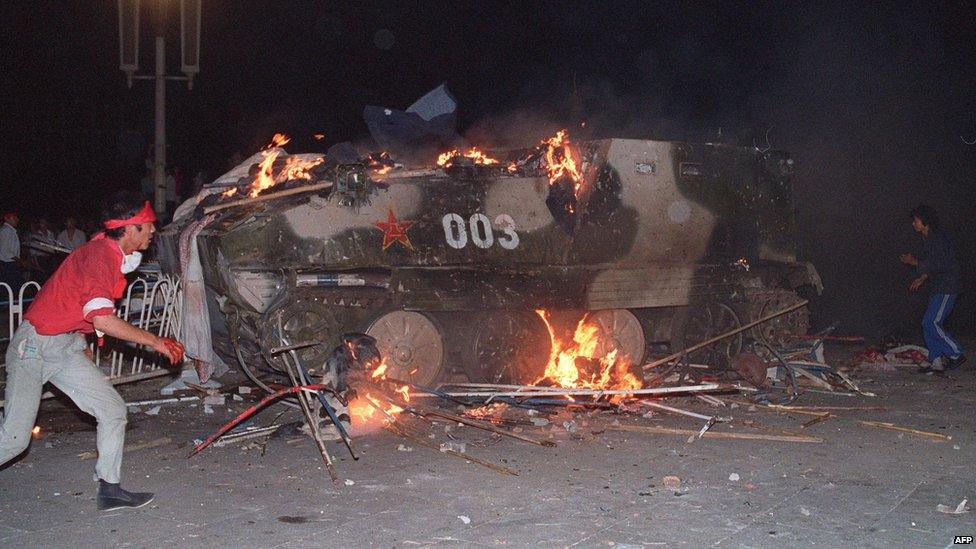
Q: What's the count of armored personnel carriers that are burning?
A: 1